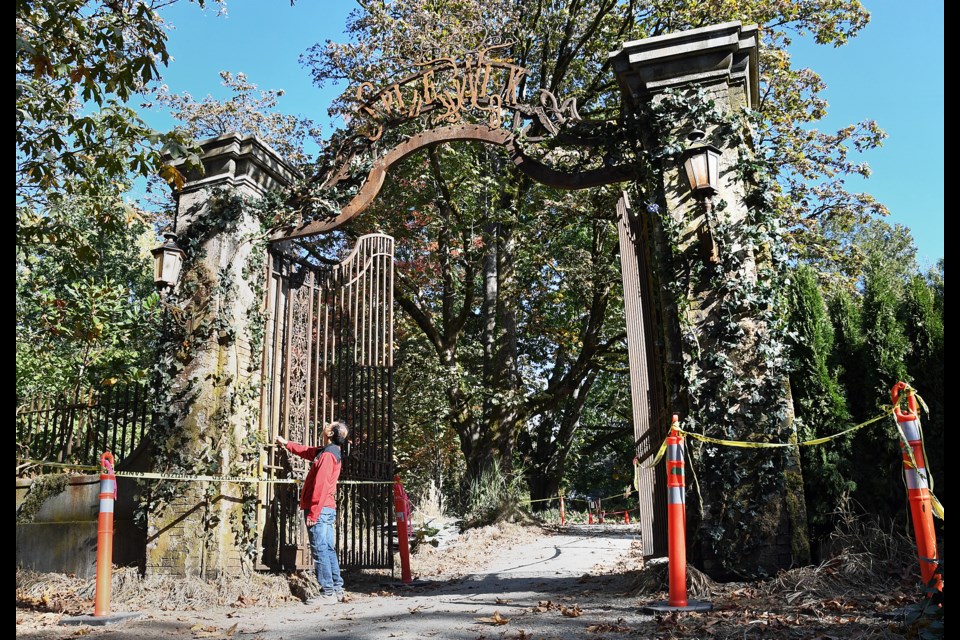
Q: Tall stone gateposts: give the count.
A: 2